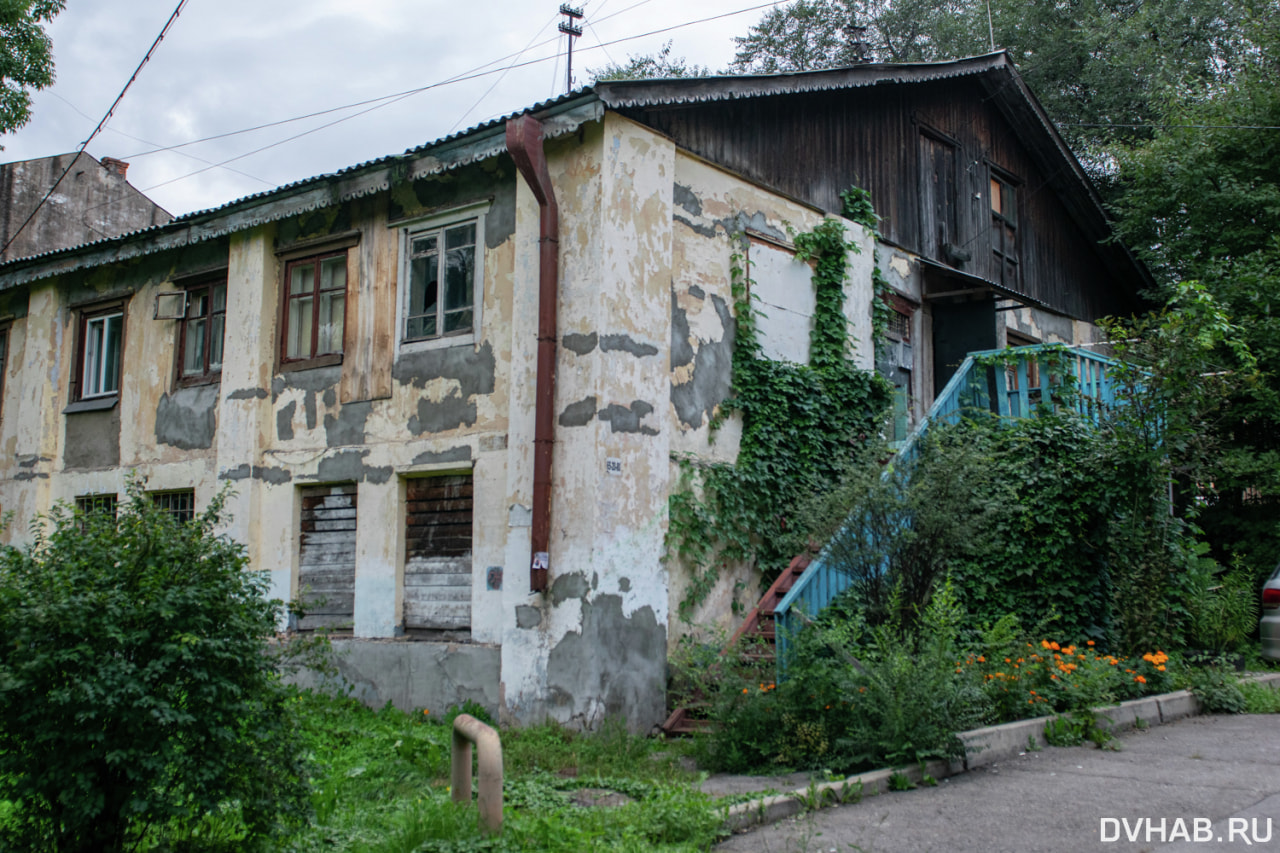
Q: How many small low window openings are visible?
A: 2